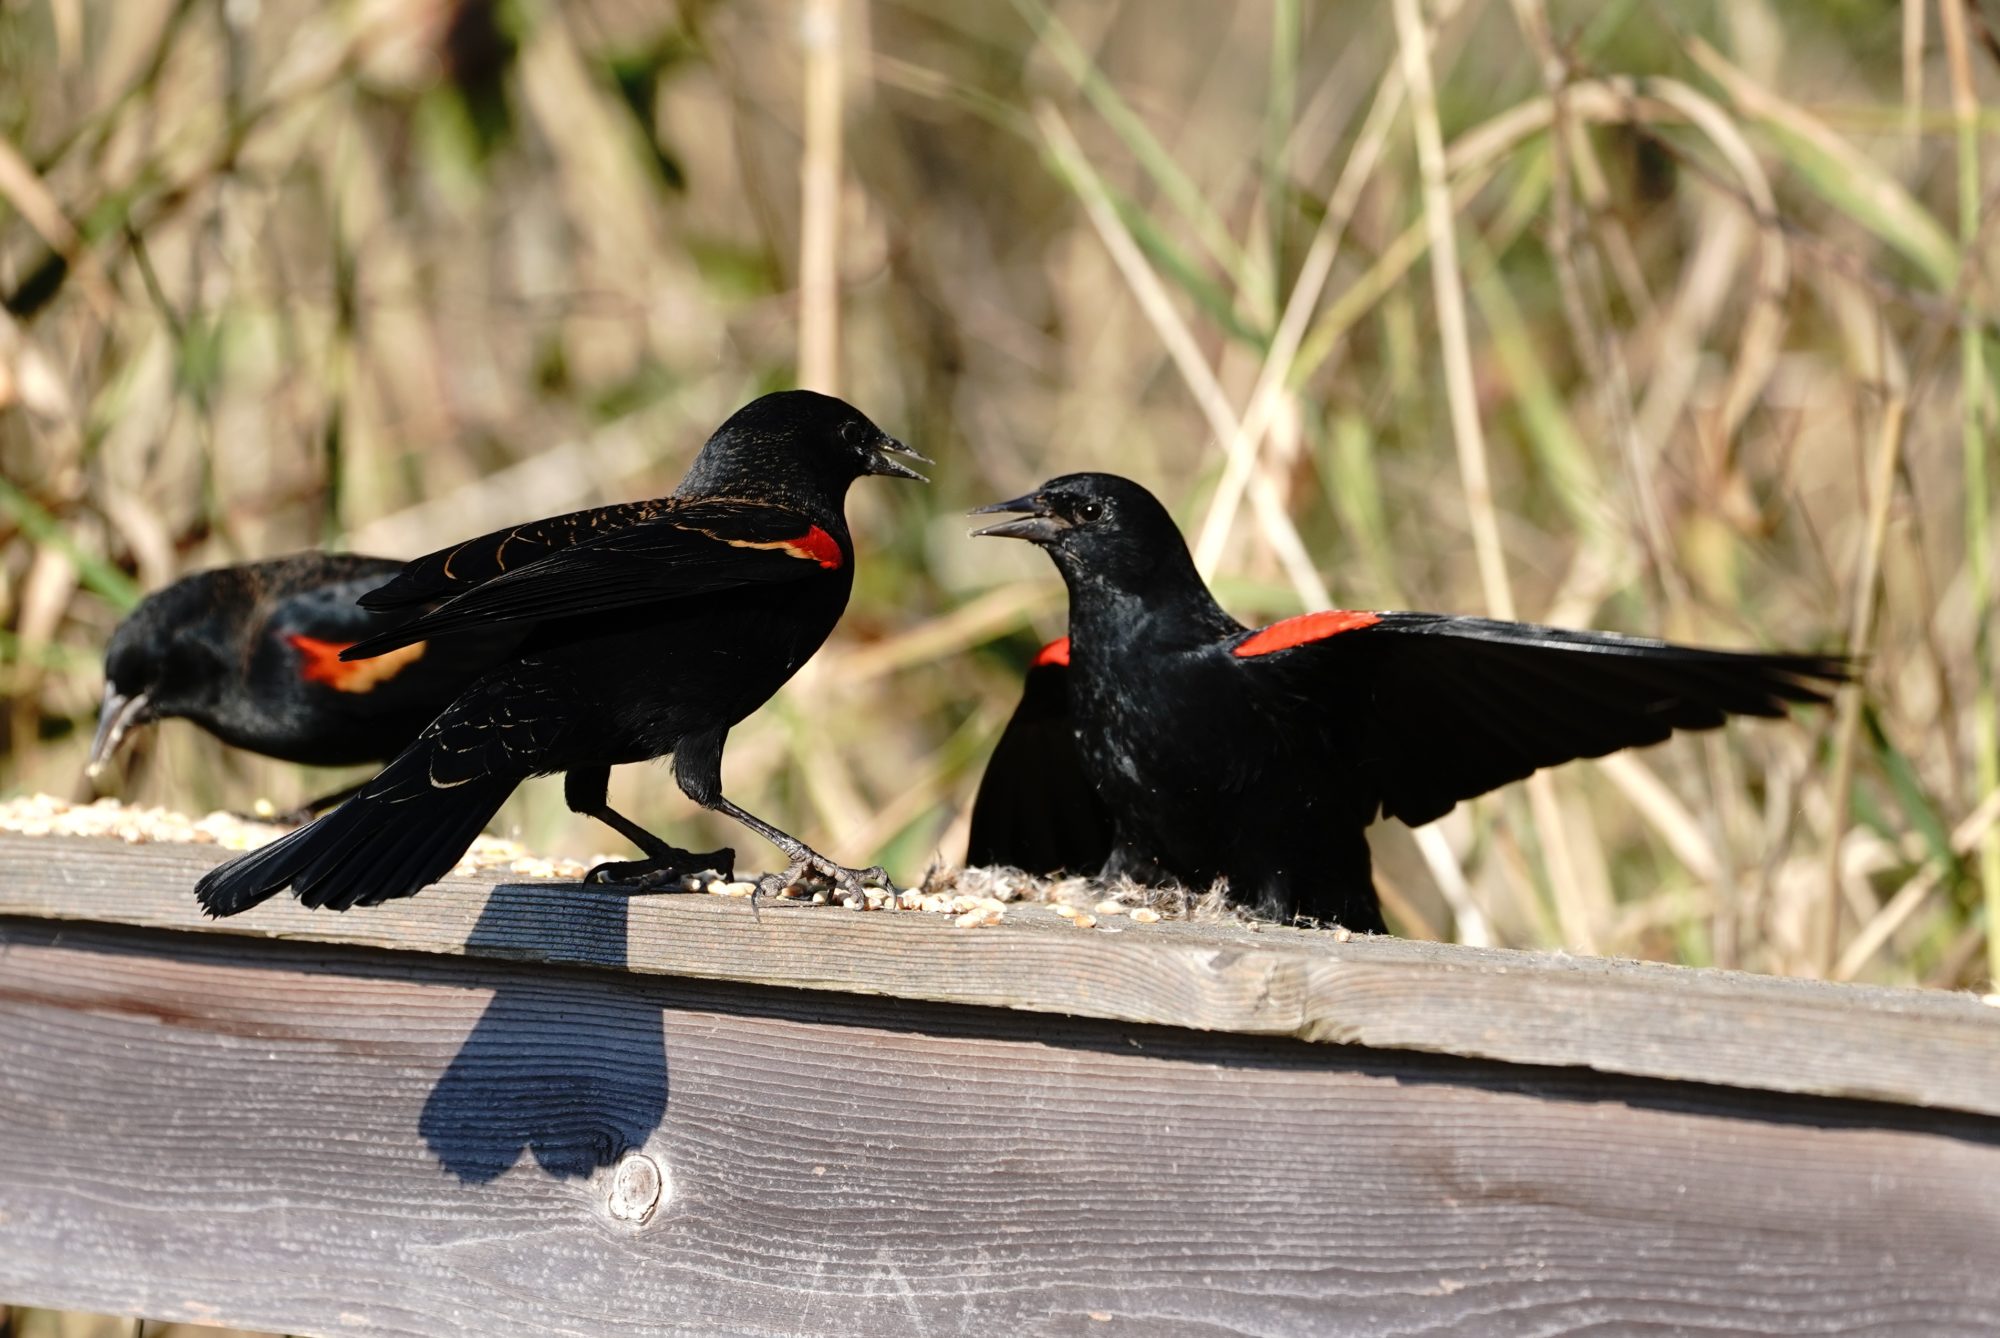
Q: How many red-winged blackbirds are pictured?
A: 3